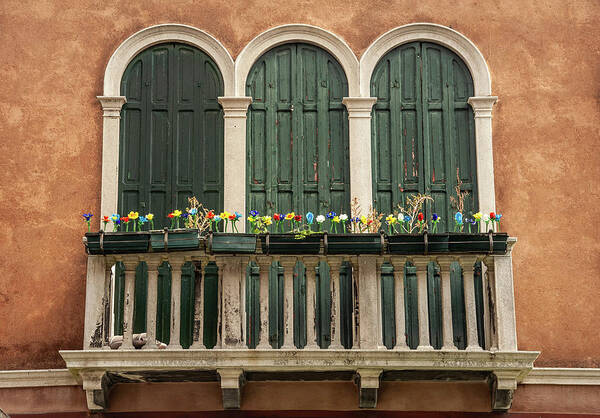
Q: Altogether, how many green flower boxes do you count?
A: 7